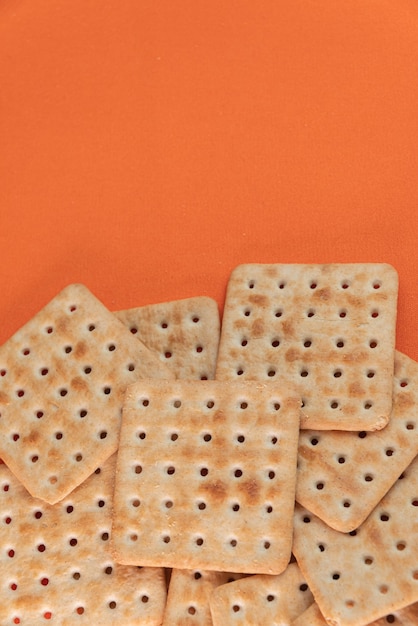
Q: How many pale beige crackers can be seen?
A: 10